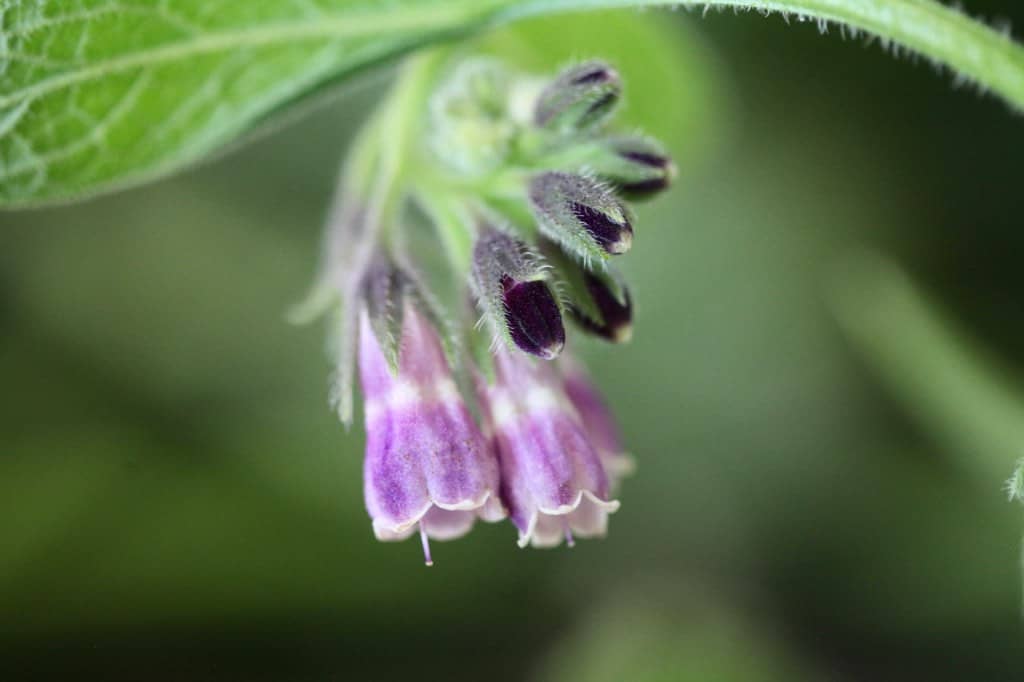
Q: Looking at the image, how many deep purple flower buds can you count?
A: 5